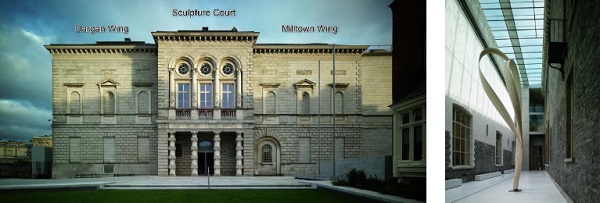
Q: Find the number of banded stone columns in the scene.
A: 4